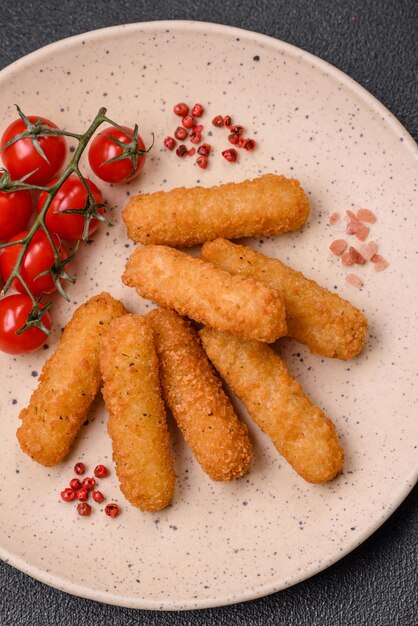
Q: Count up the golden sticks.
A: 7